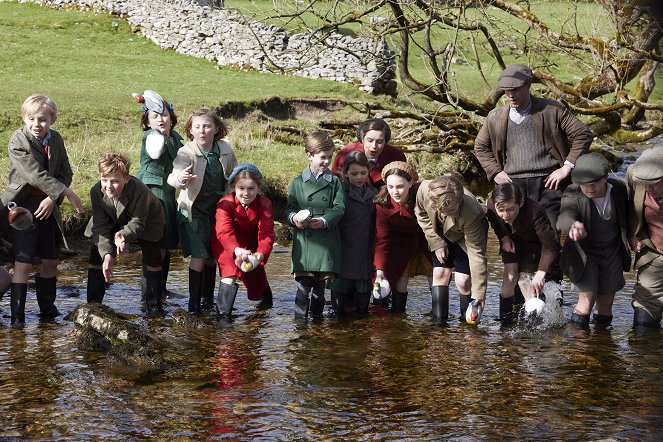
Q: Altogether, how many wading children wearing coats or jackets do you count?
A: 11